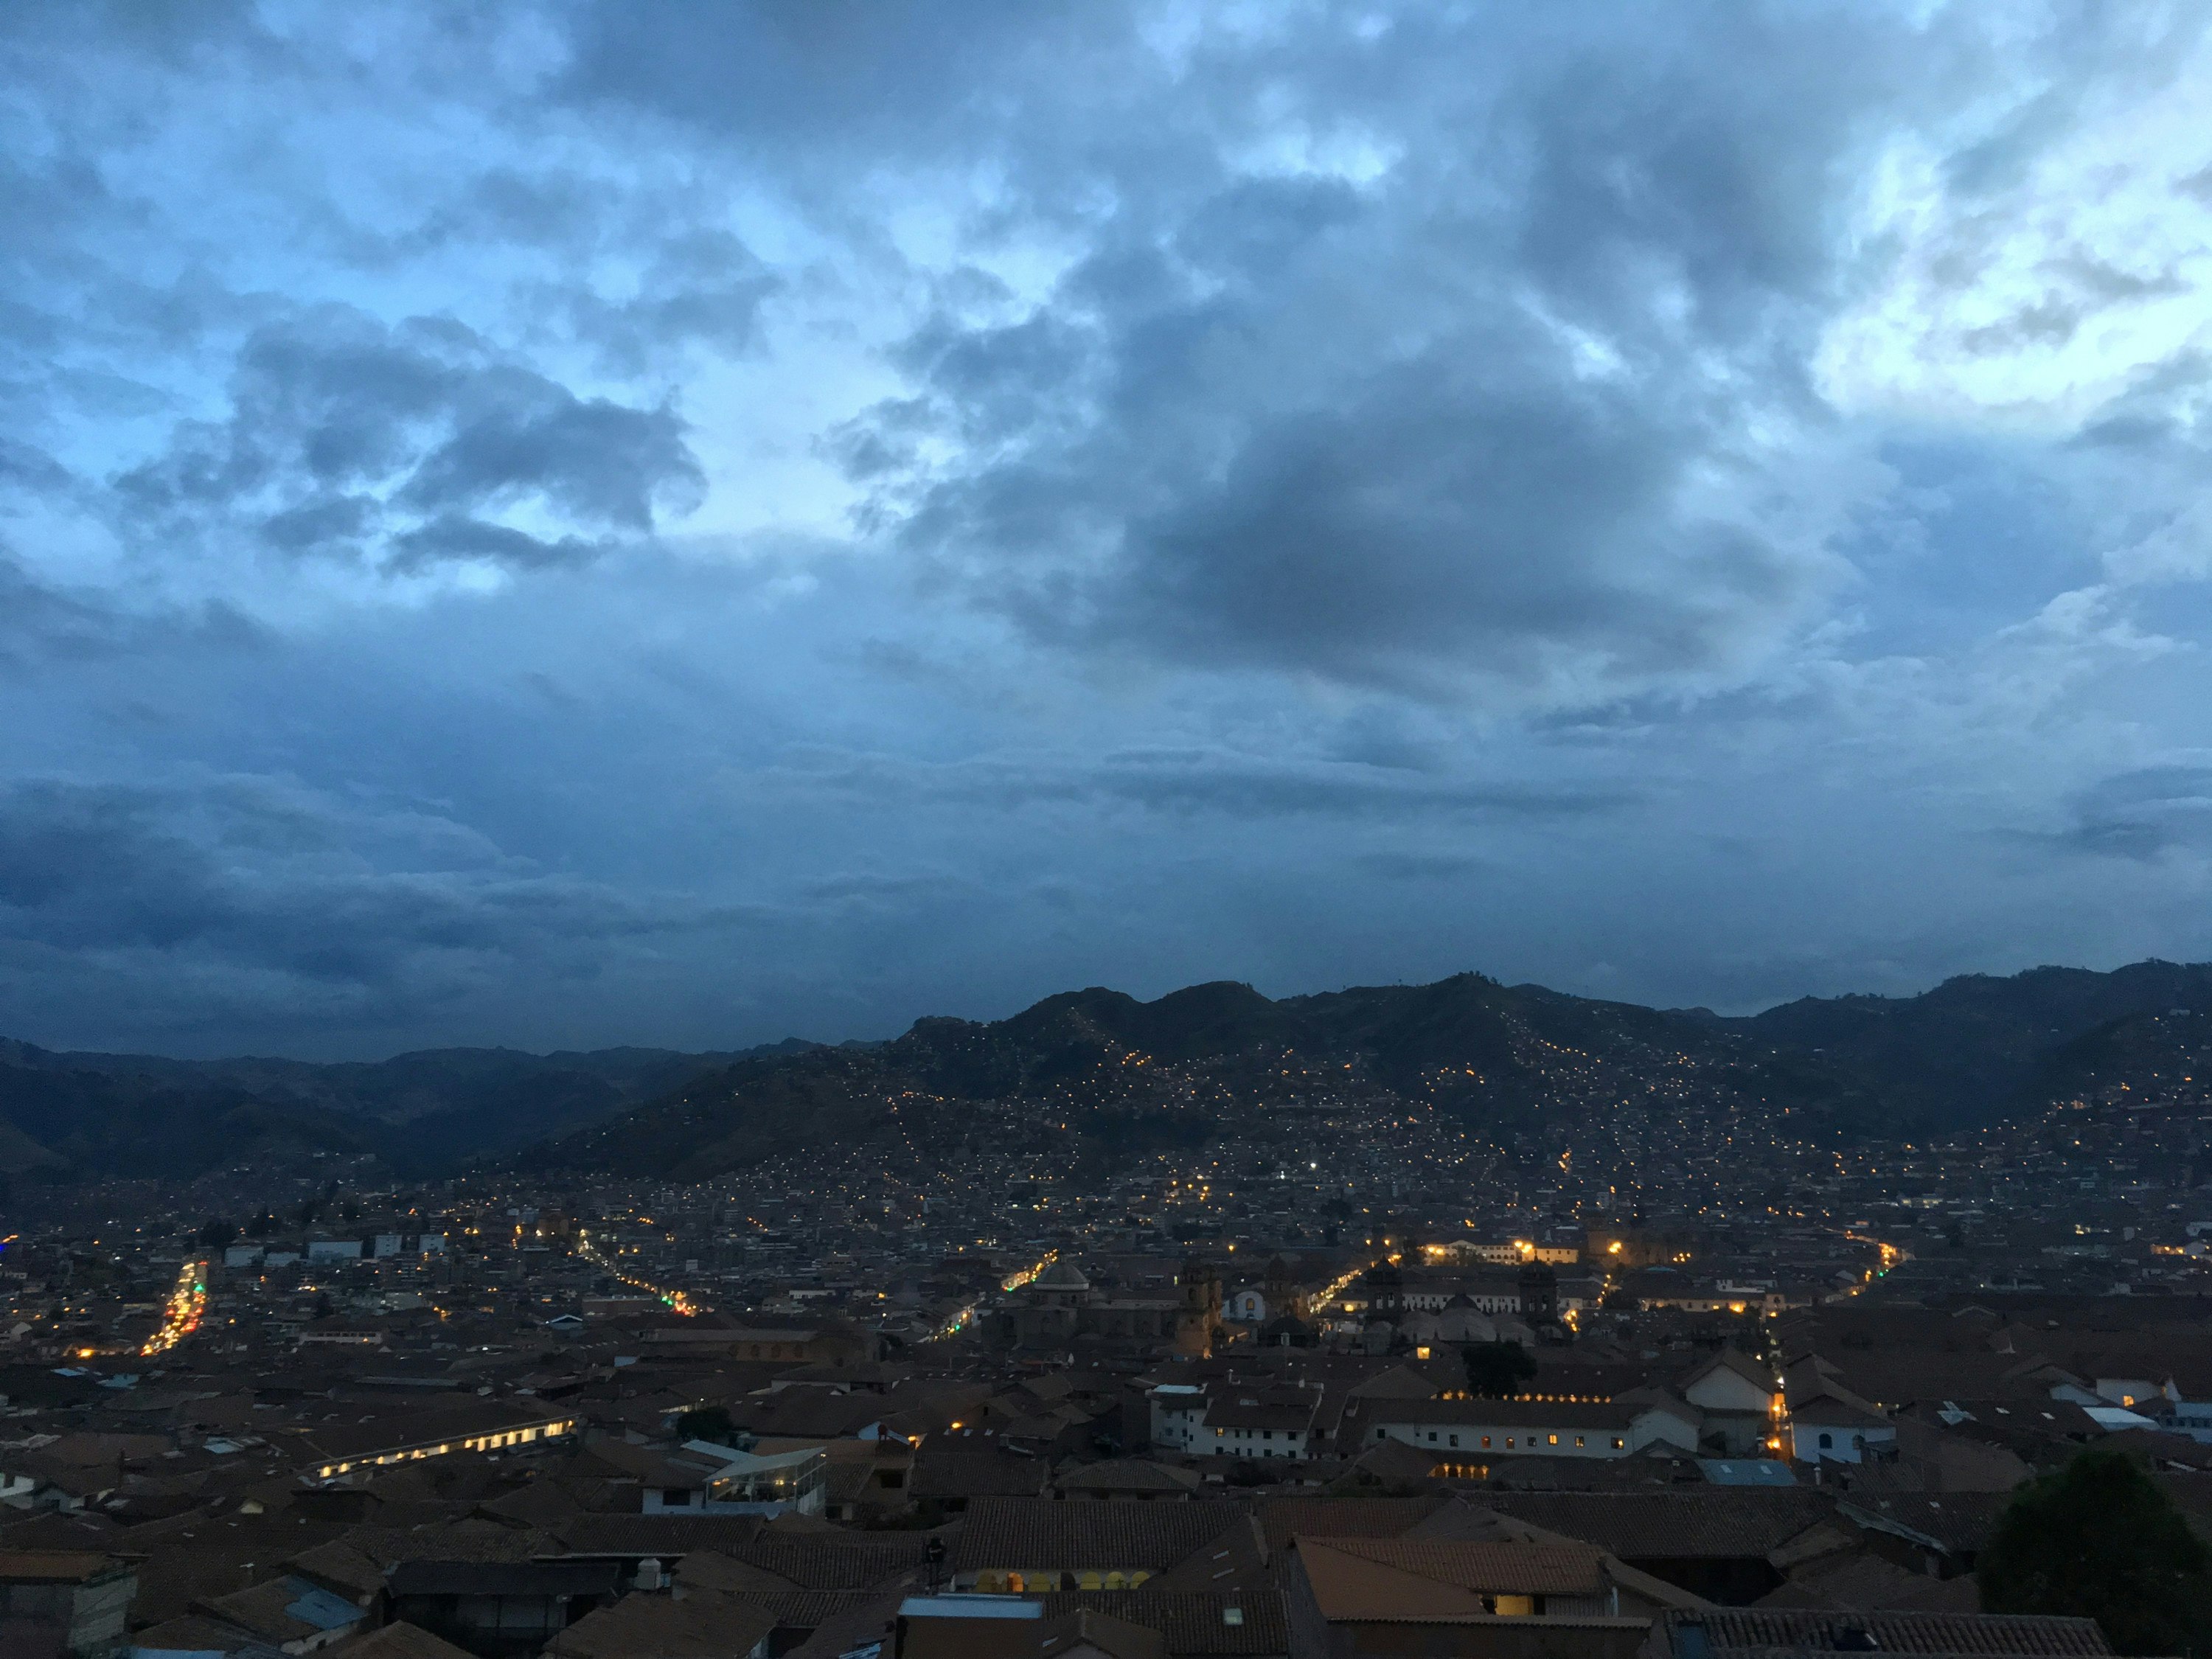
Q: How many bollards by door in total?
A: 0